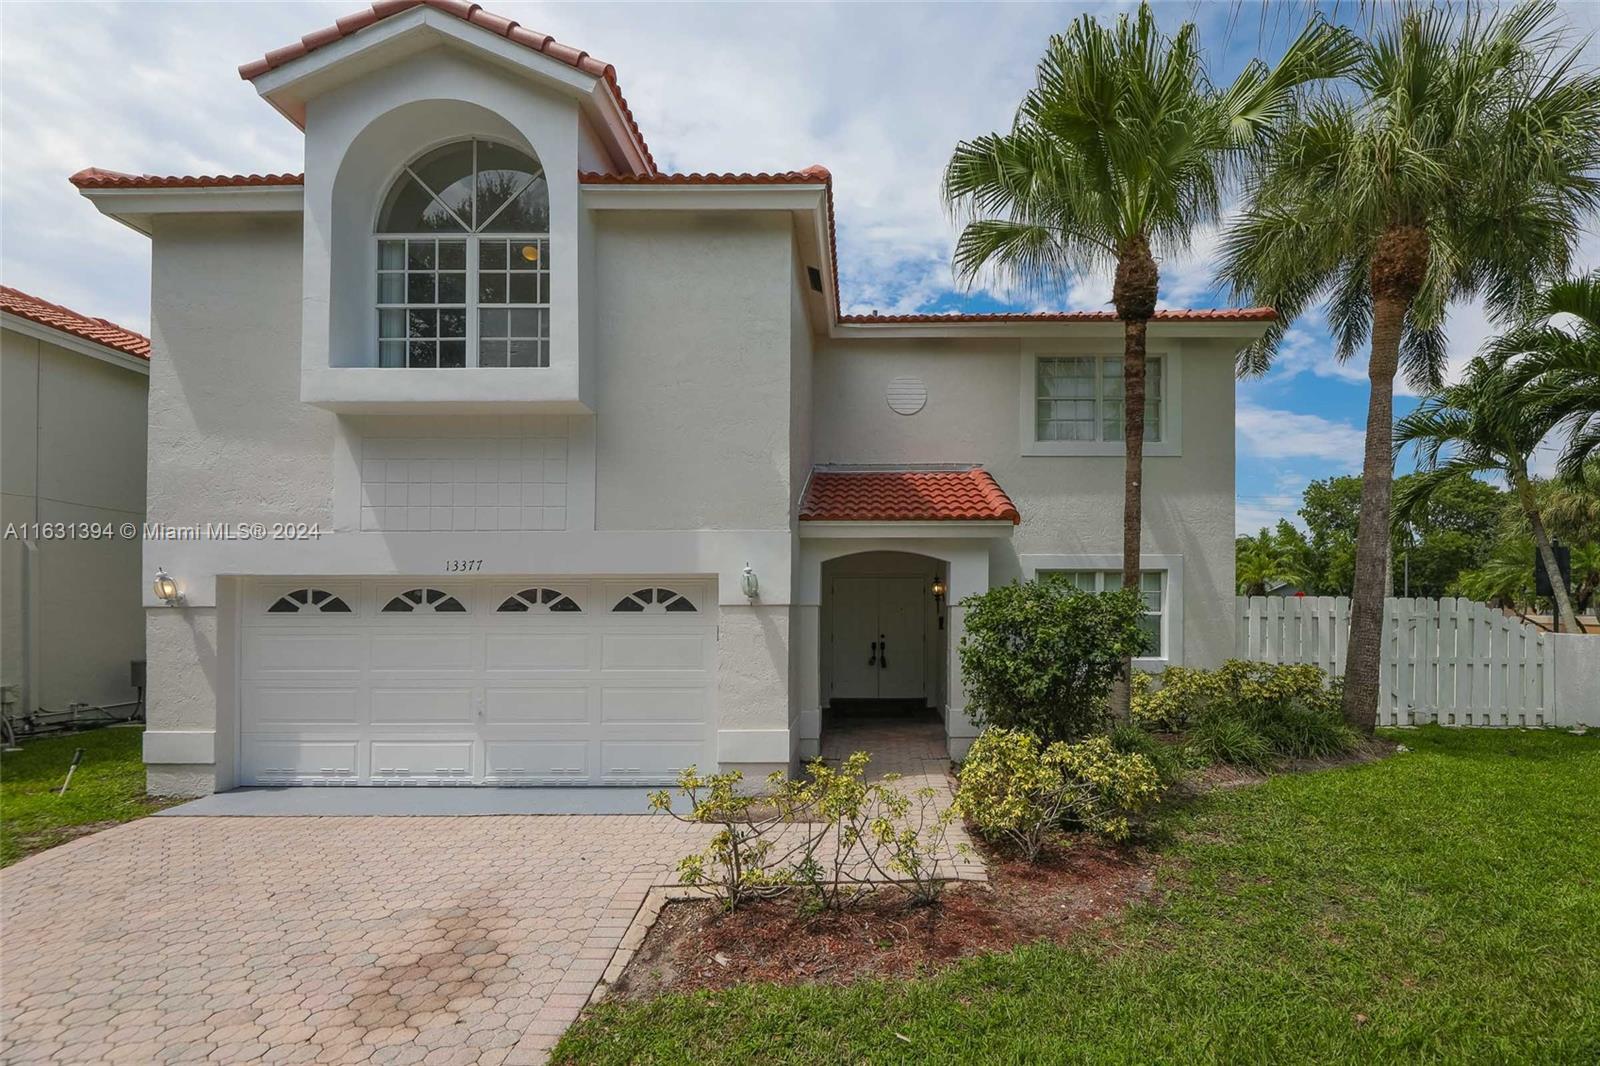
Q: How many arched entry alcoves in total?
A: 1